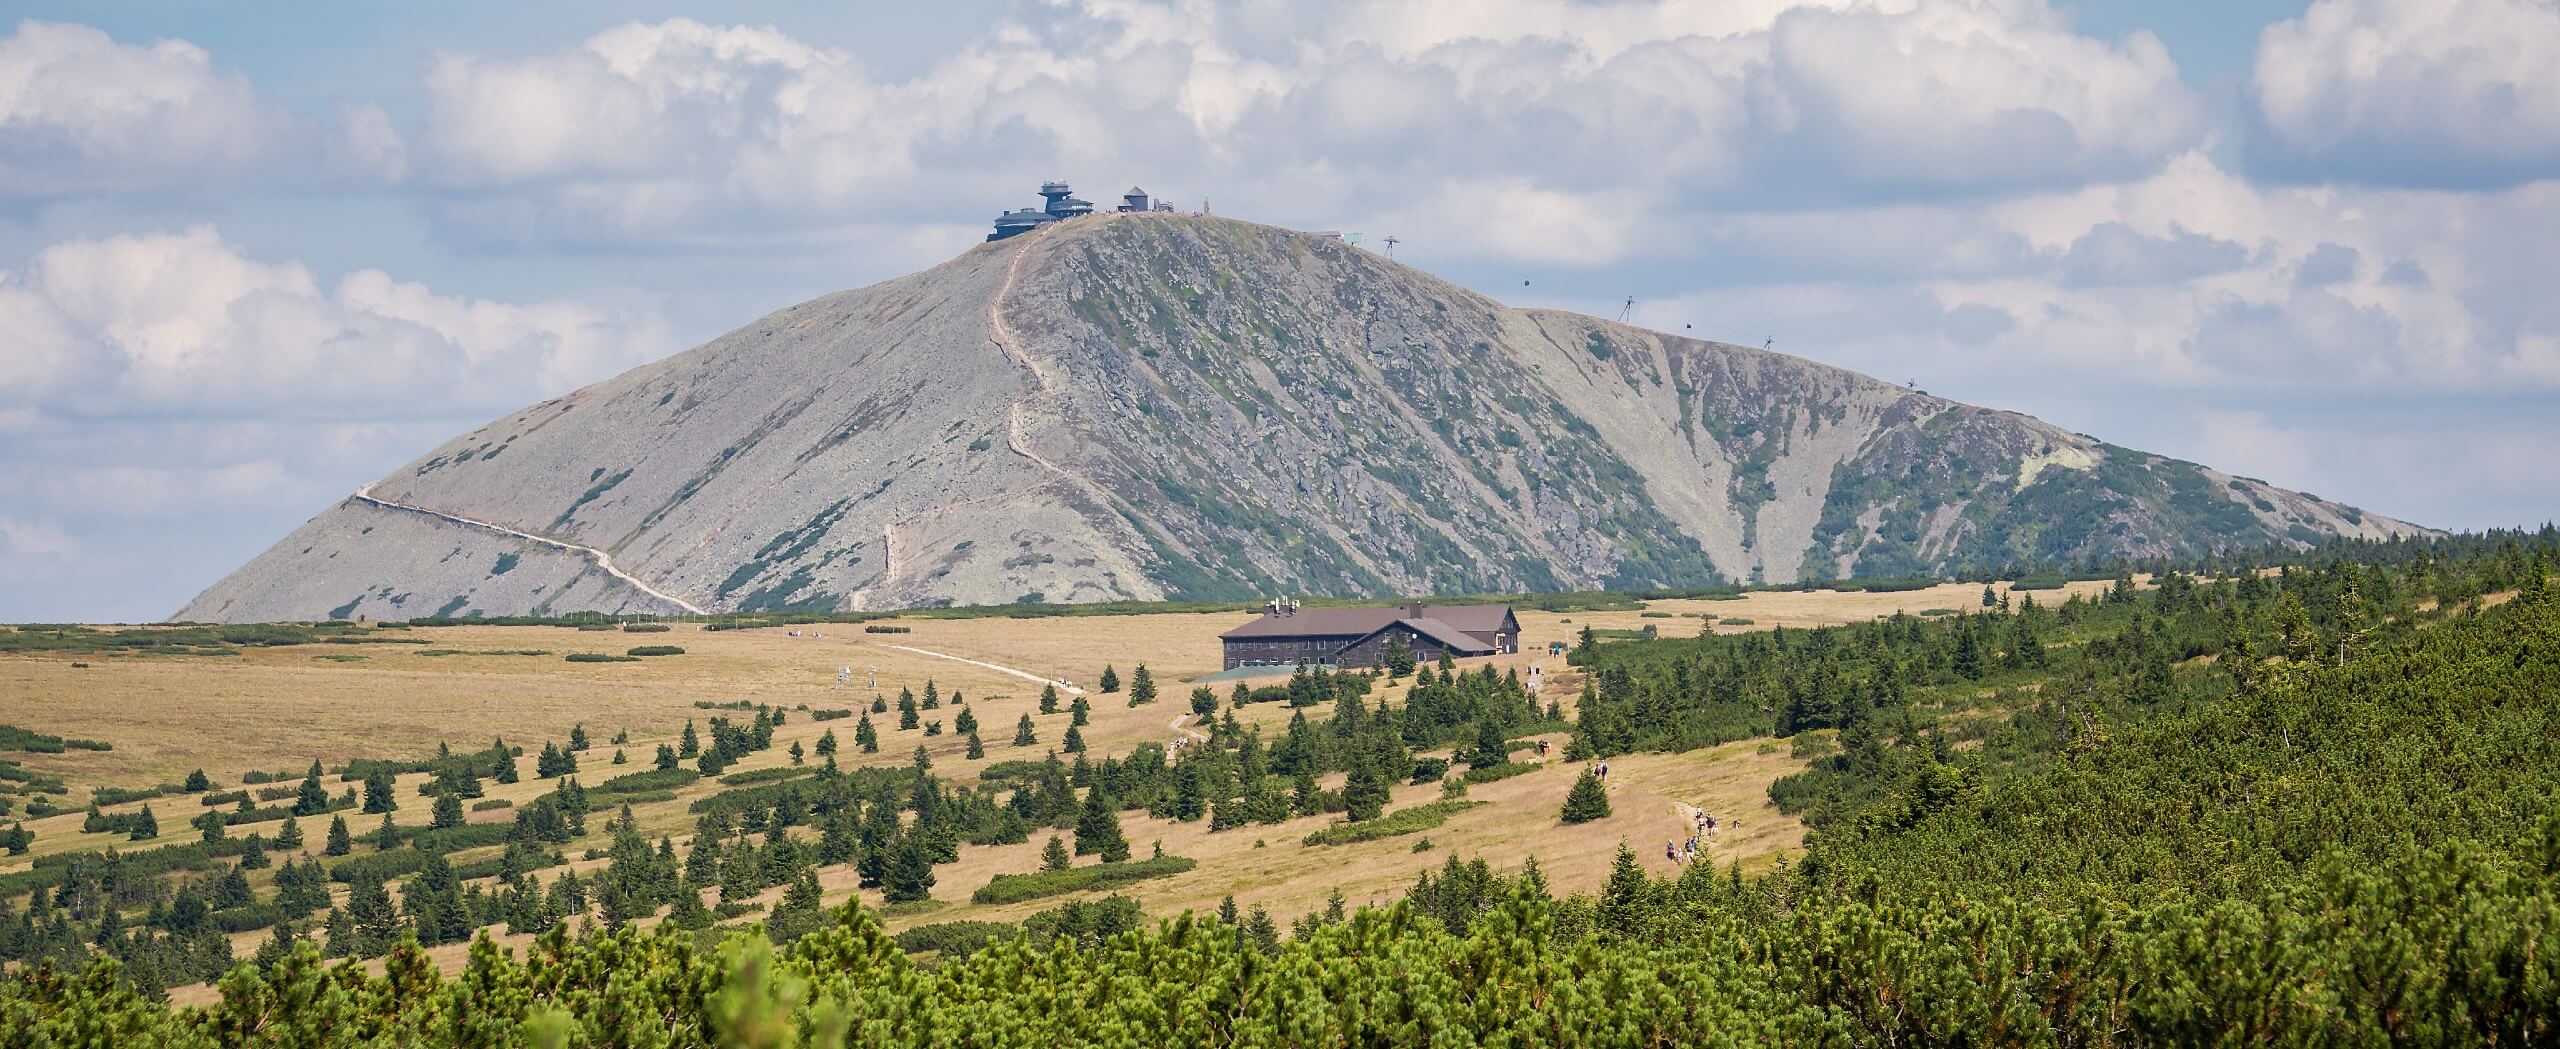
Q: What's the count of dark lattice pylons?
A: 4